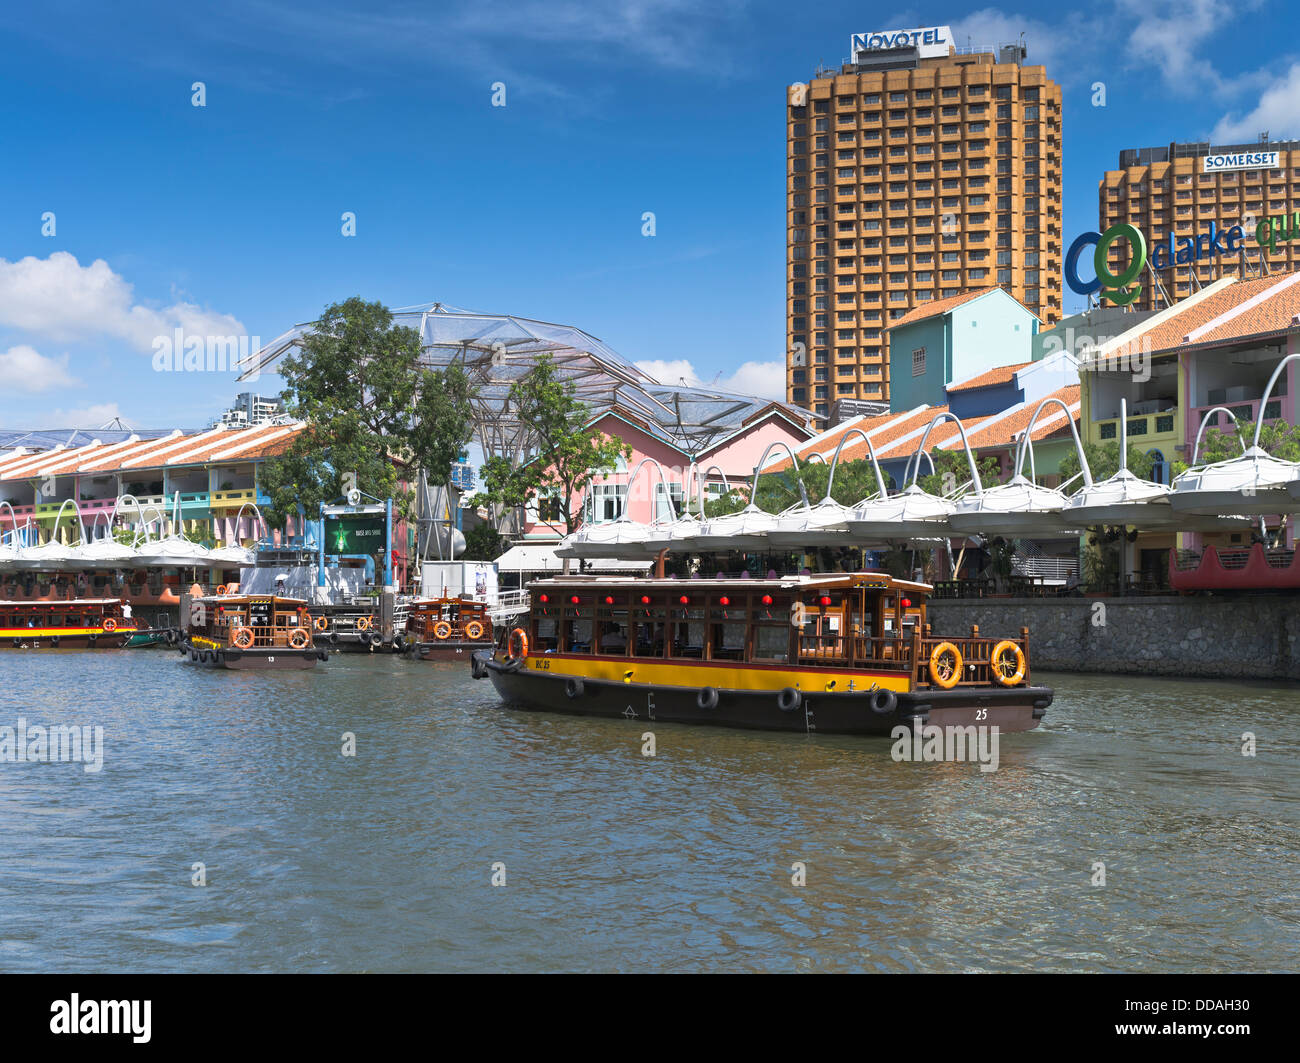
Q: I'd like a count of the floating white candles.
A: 0